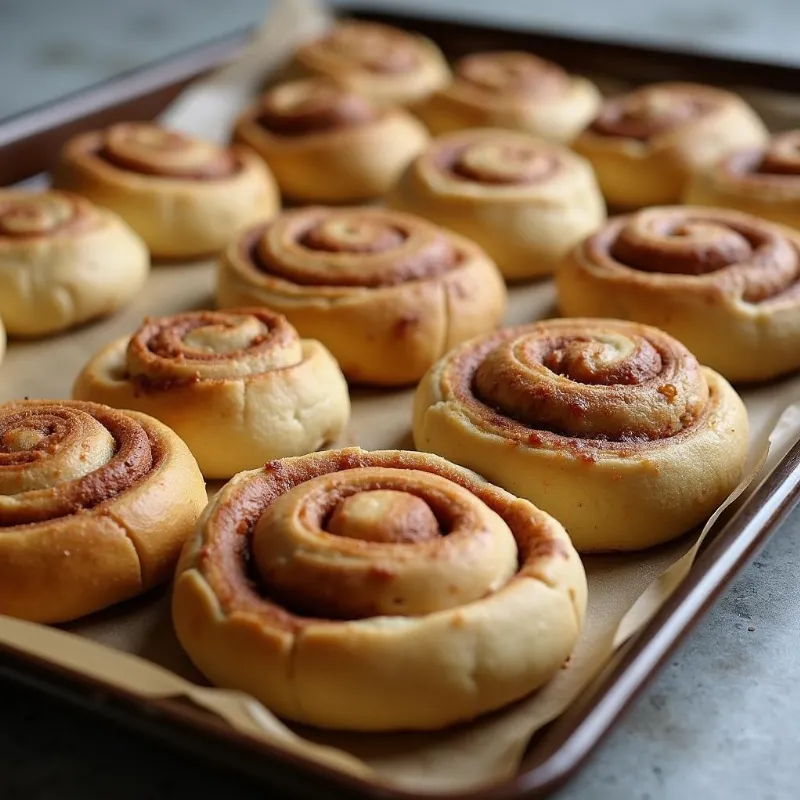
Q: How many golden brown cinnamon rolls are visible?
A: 14